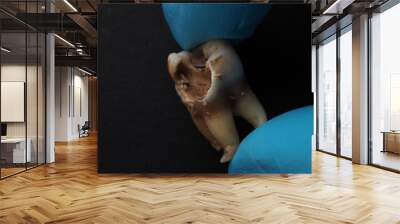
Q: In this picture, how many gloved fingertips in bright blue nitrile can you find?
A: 2